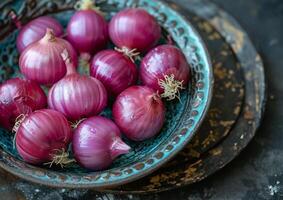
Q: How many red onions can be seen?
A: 11